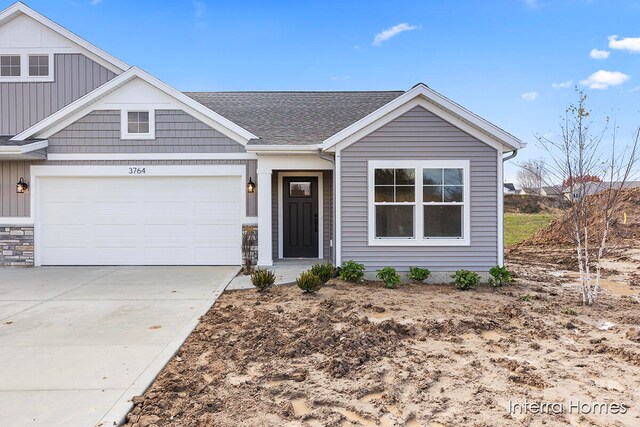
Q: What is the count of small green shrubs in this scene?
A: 8